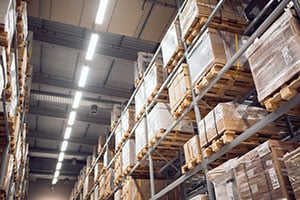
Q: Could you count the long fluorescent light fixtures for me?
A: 11